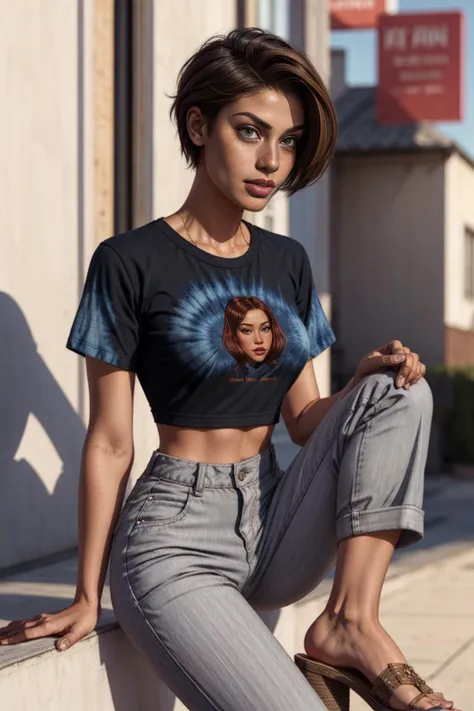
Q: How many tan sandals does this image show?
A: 1